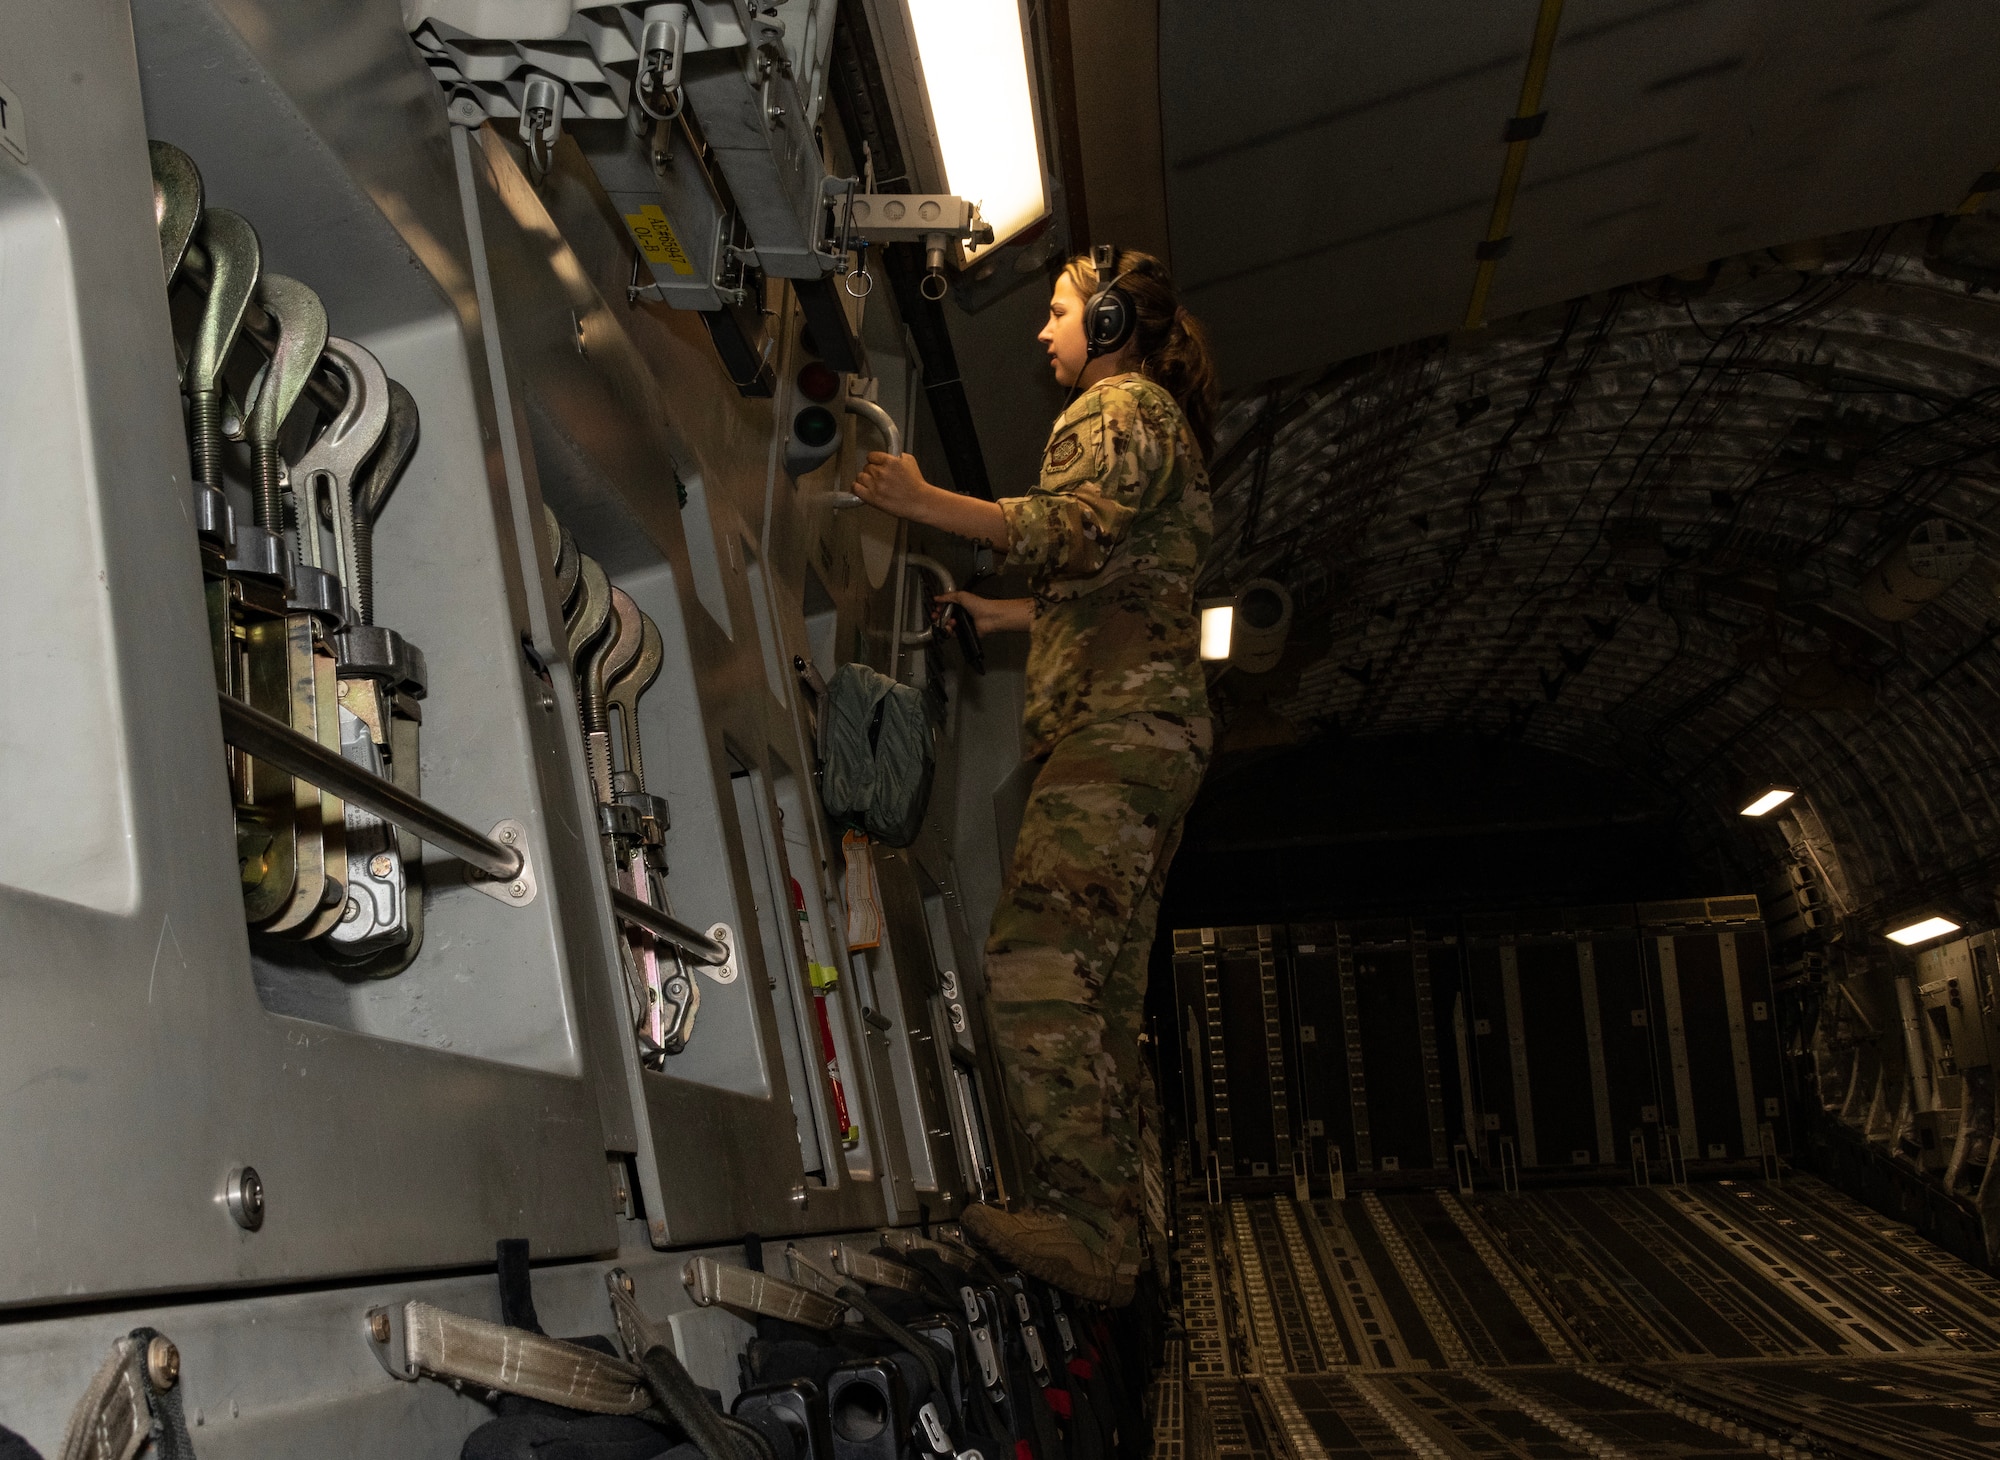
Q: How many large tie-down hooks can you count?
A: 10